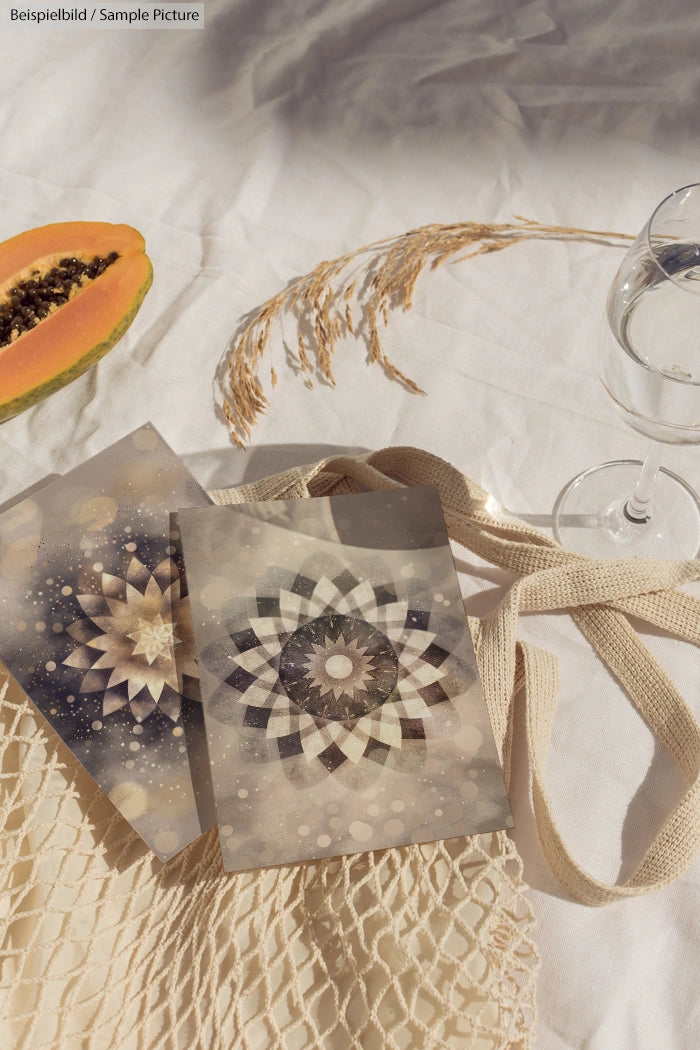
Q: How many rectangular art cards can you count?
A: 2